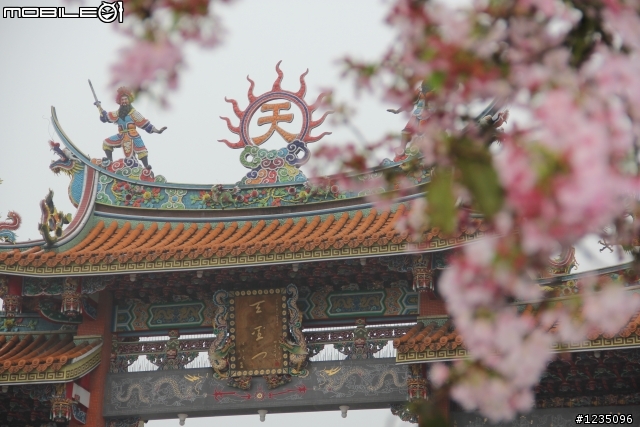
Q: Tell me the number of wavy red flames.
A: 9